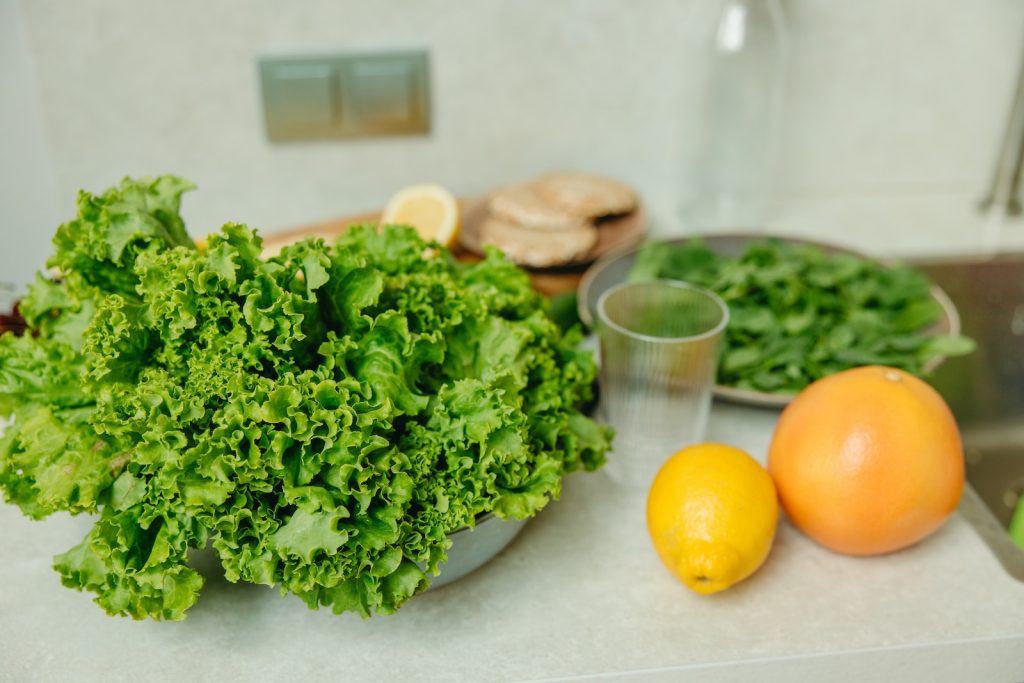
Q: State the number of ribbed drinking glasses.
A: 1